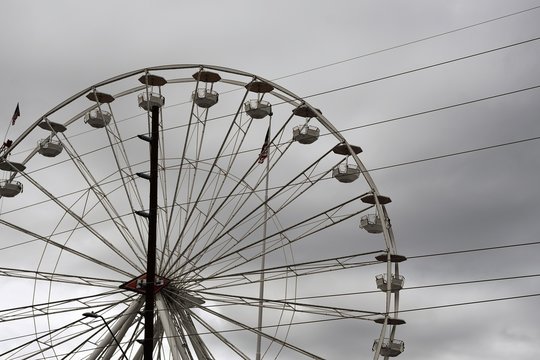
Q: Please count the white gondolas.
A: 11